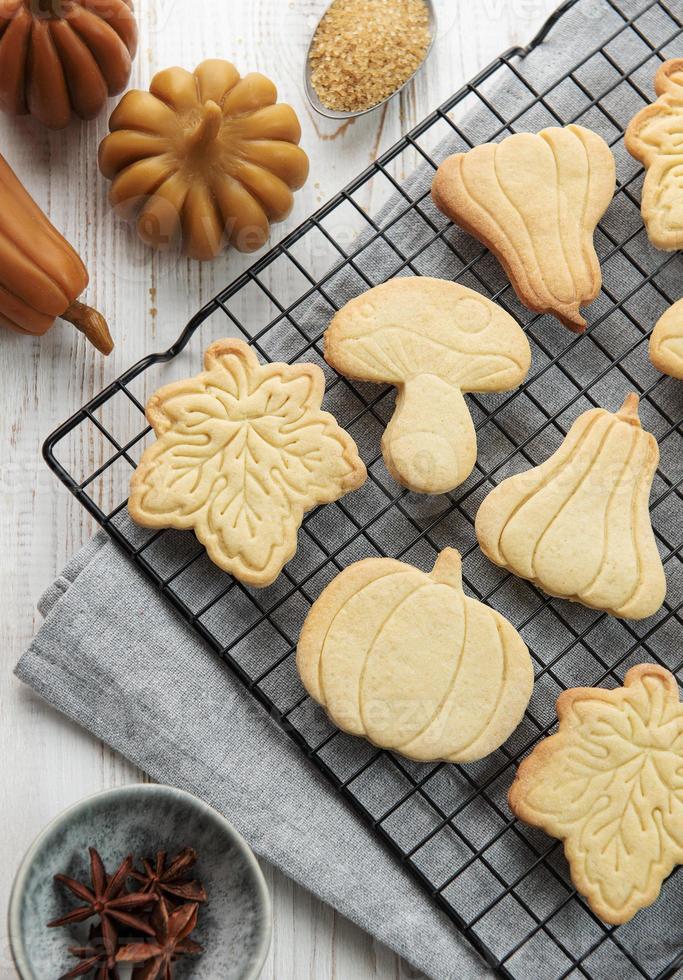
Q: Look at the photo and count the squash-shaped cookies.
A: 2